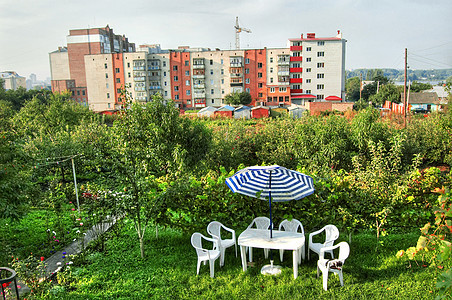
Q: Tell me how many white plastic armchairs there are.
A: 6